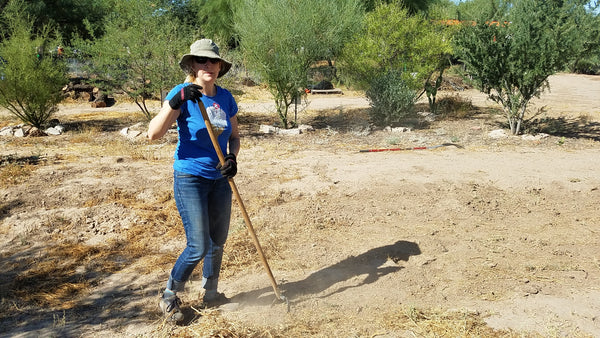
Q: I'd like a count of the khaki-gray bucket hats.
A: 1